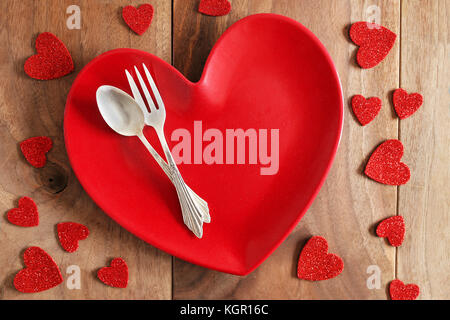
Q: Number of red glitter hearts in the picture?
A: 15